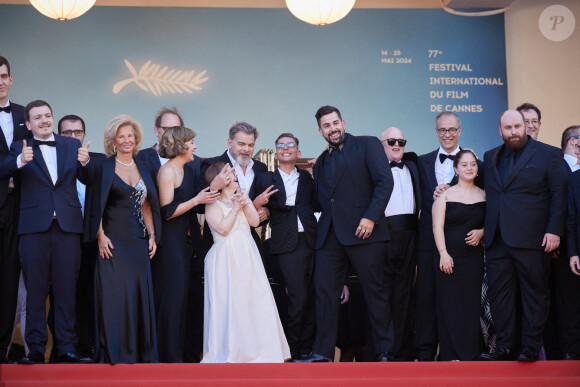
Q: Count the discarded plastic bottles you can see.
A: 0